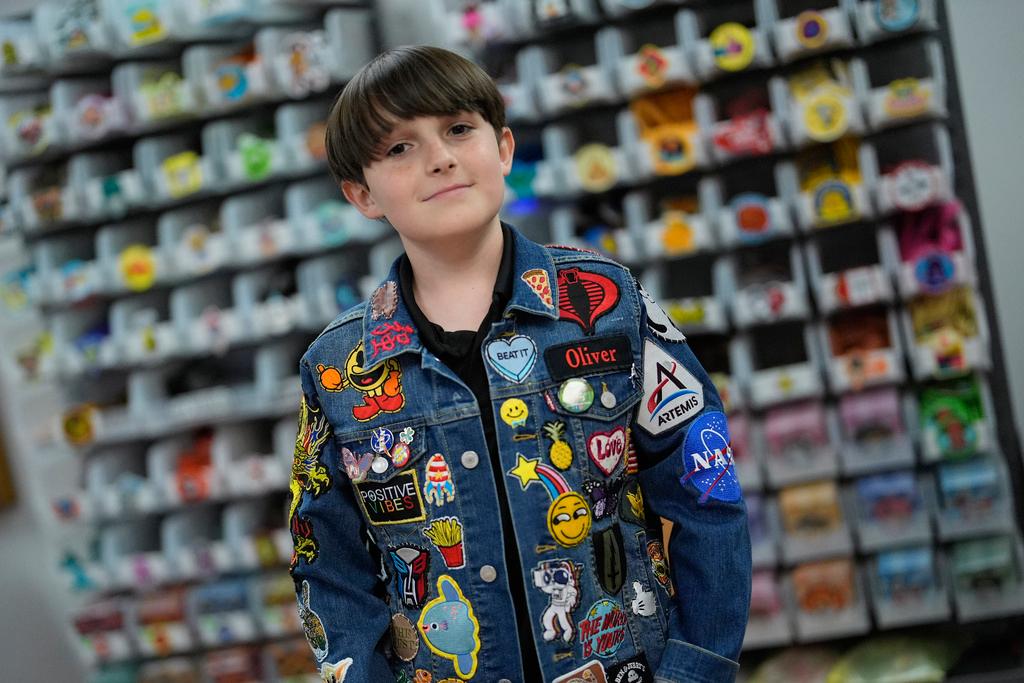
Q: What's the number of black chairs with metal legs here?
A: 0